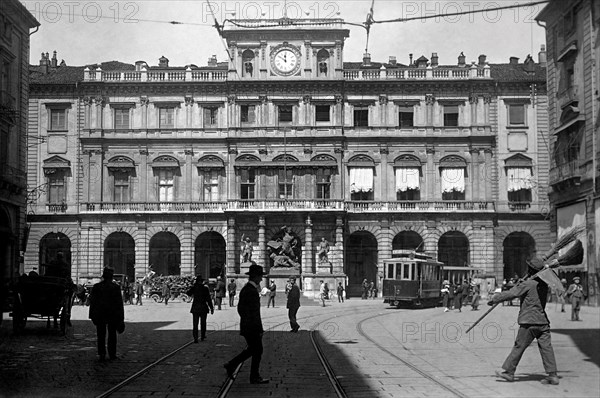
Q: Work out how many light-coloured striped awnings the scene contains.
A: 4